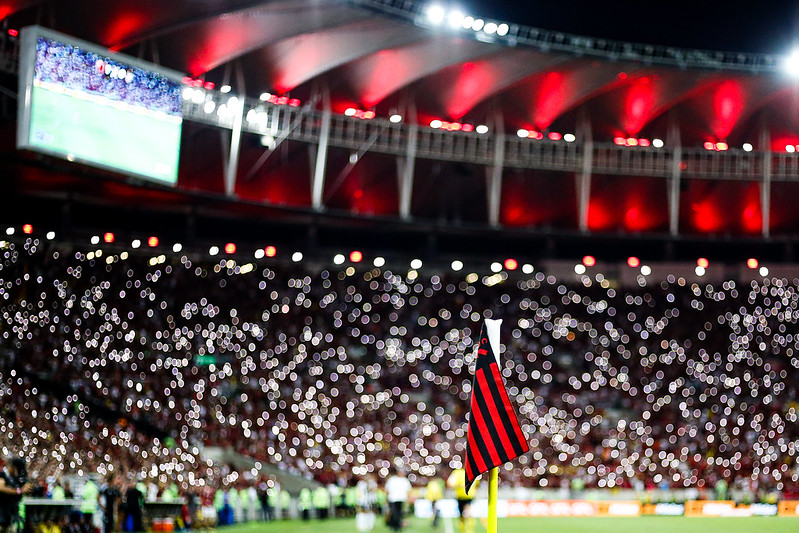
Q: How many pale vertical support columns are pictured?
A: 7